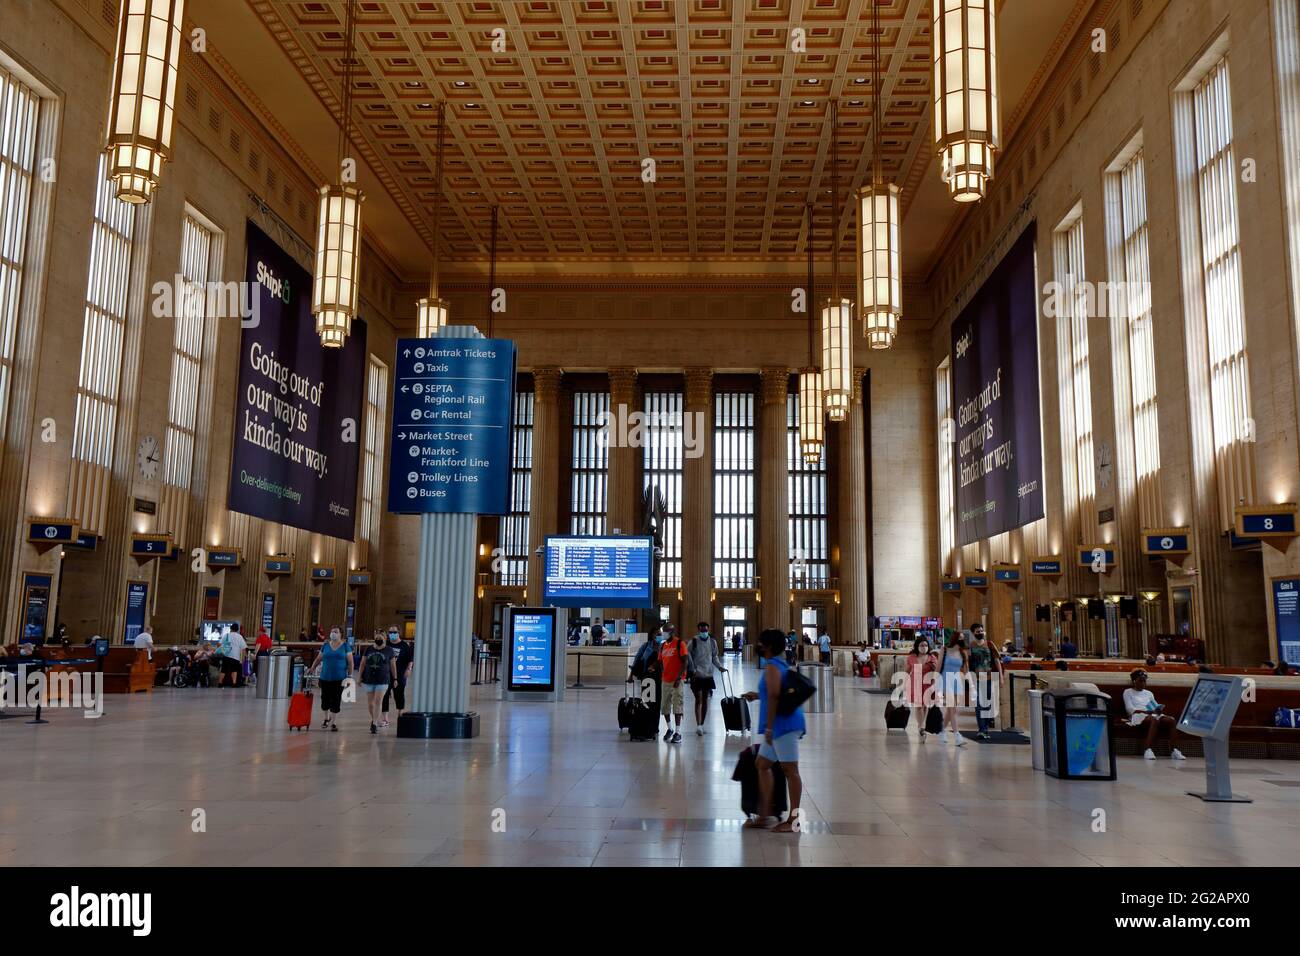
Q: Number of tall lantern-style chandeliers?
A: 7